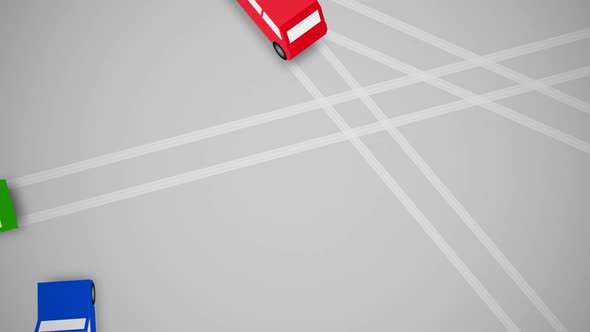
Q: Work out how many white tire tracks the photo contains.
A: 6